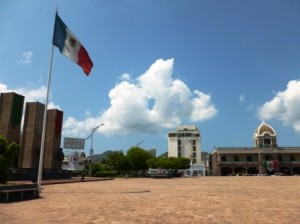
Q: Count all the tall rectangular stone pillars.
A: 3